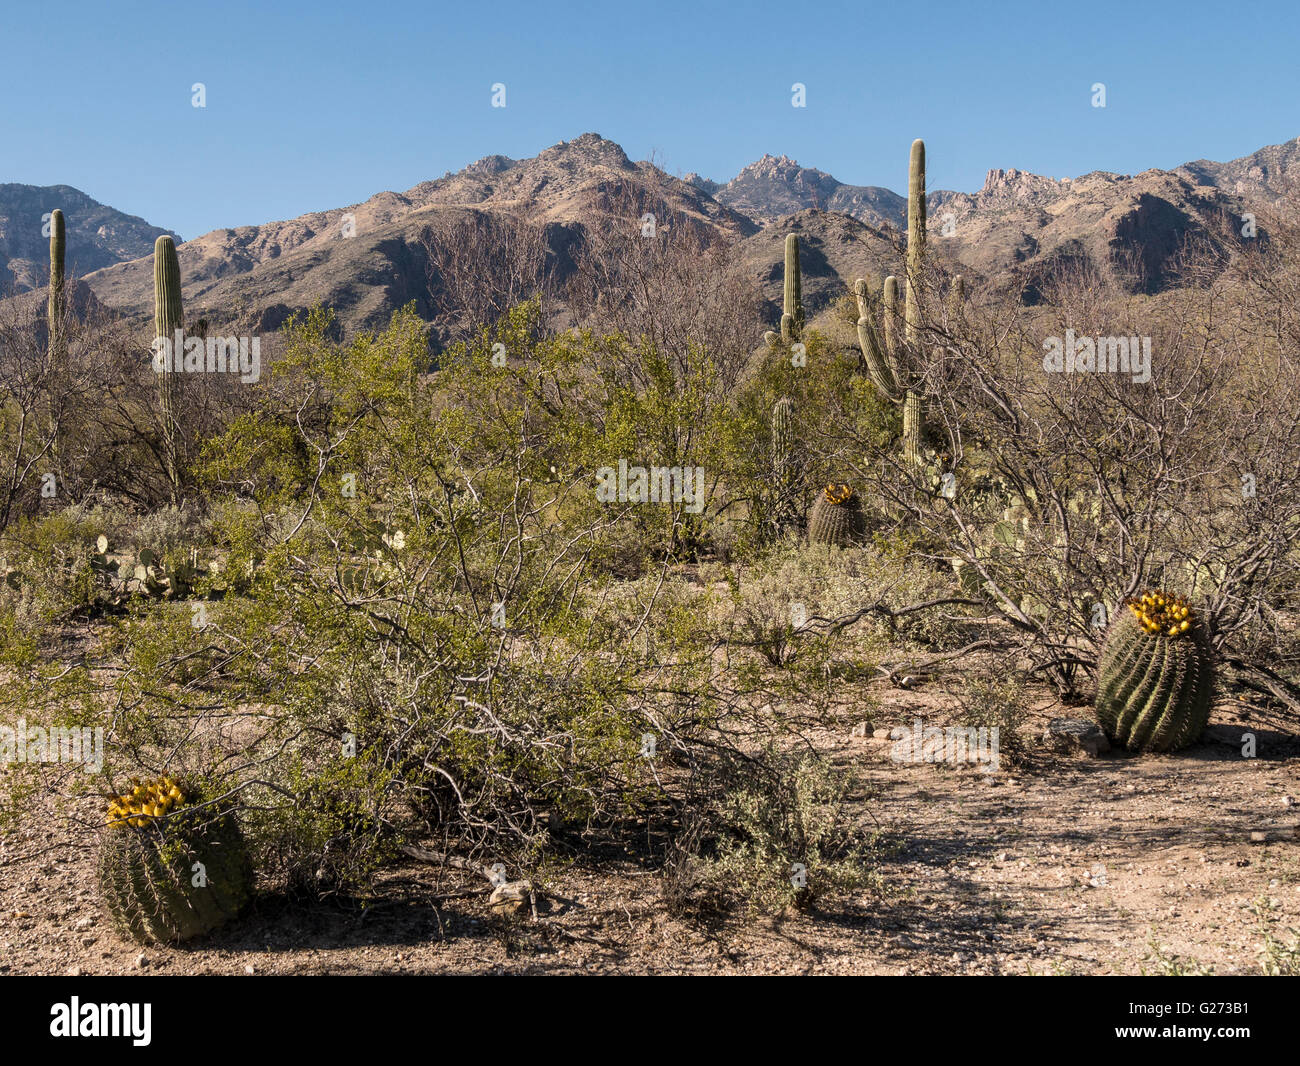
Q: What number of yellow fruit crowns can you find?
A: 3